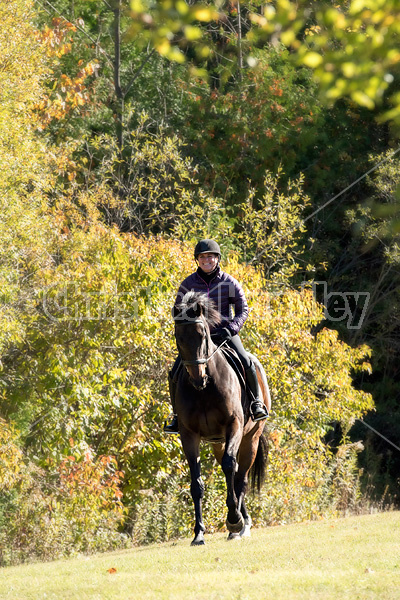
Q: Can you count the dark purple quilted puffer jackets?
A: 1